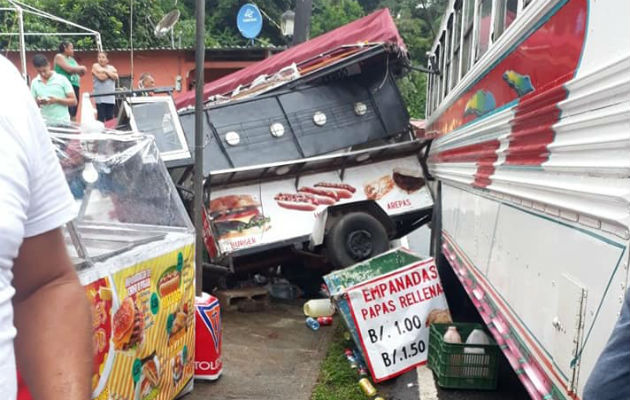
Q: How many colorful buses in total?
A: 1